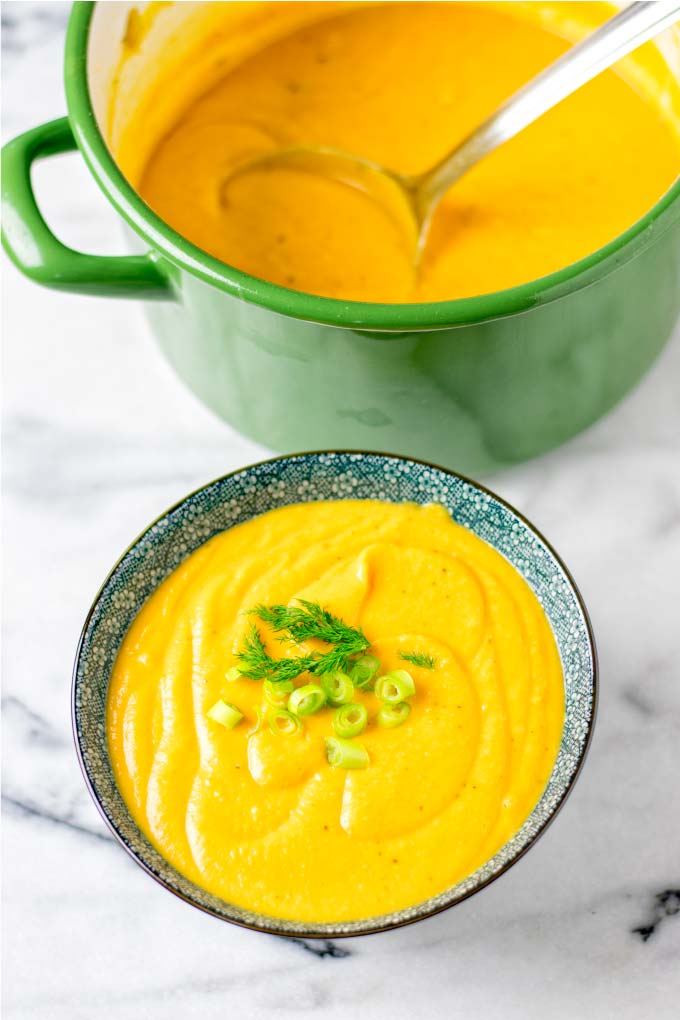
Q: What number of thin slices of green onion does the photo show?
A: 11